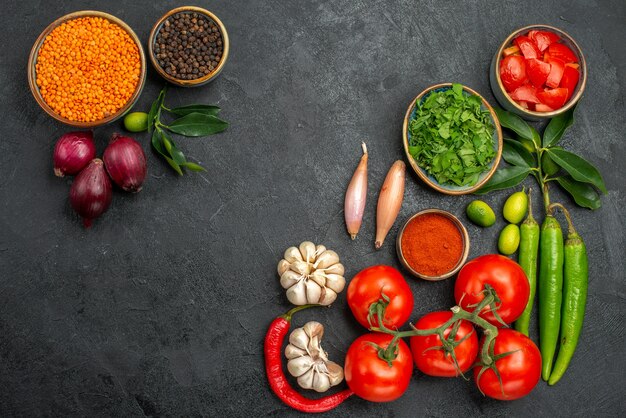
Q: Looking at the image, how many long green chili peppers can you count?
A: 3